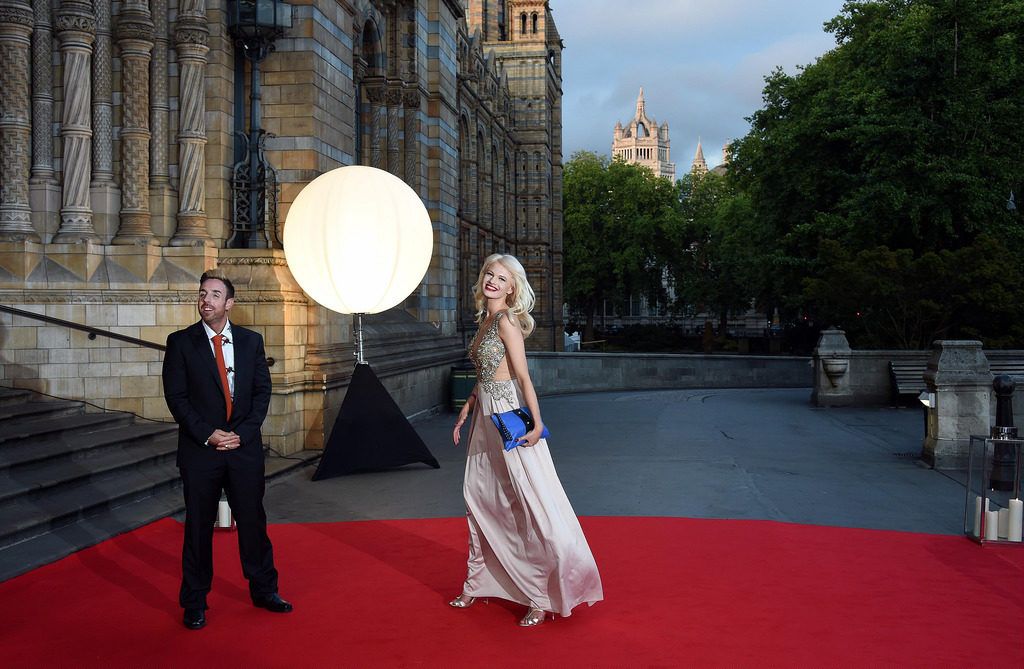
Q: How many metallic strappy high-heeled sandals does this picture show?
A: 2